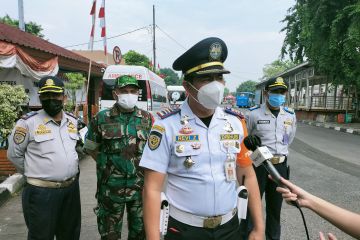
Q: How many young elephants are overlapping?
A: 0